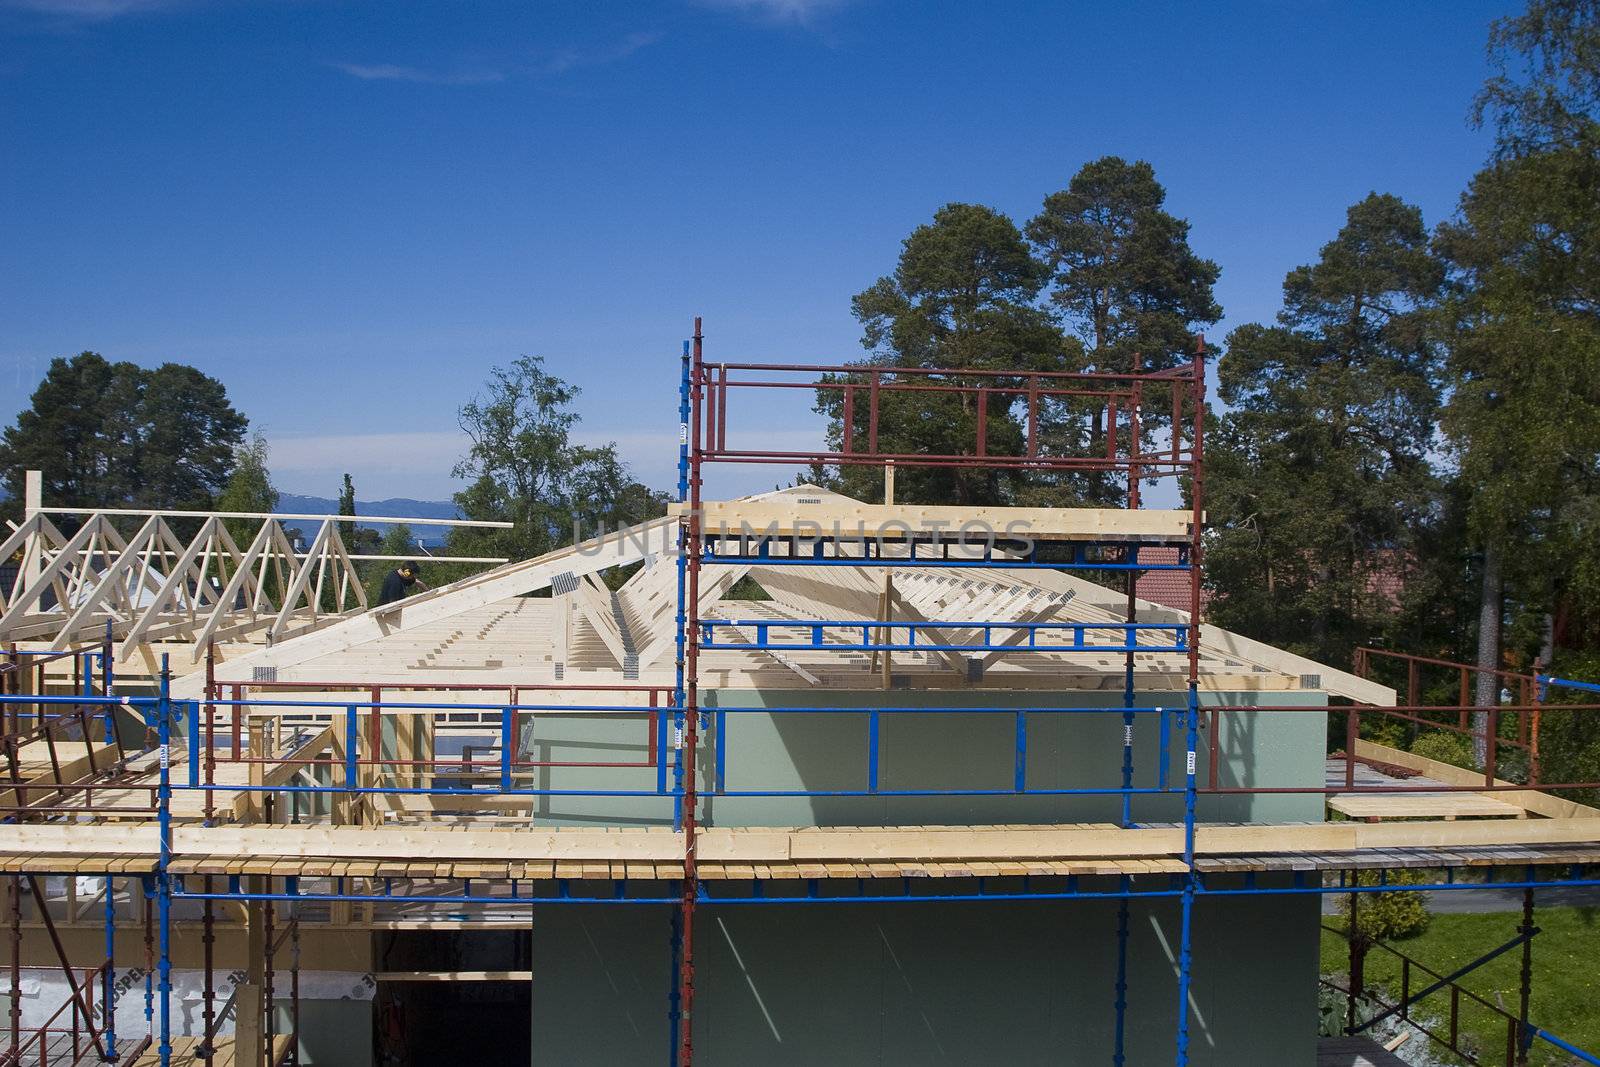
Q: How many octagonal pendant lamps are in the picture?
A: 0